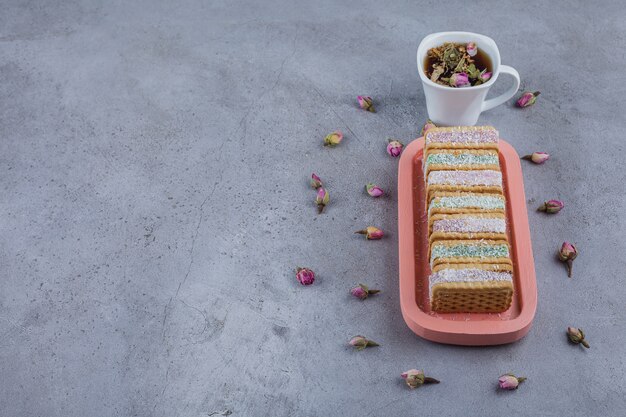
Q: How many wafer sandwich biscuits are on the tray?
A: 7